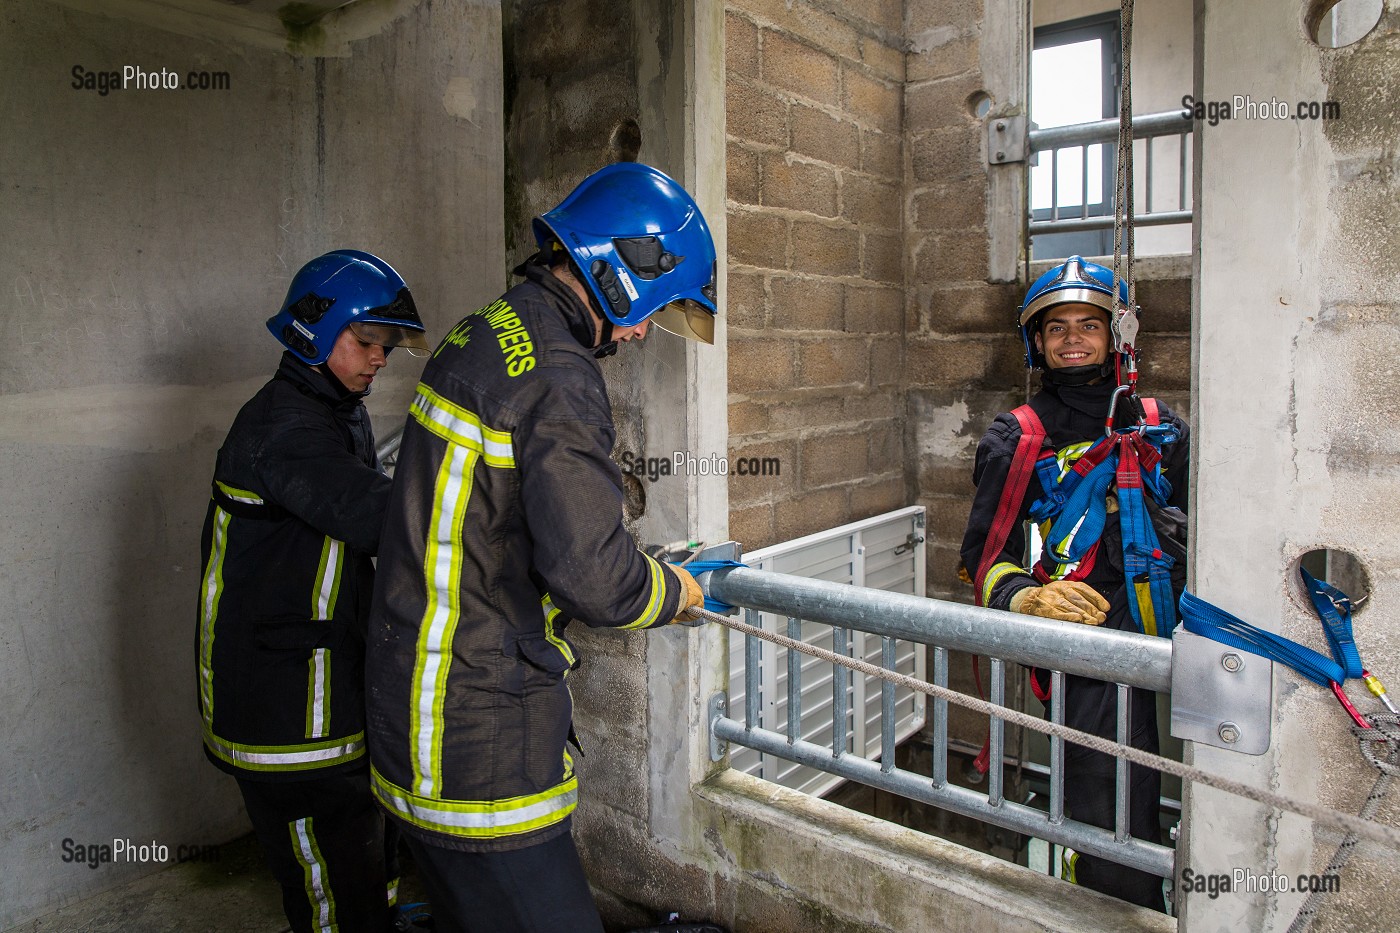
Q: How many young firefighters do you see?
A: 3